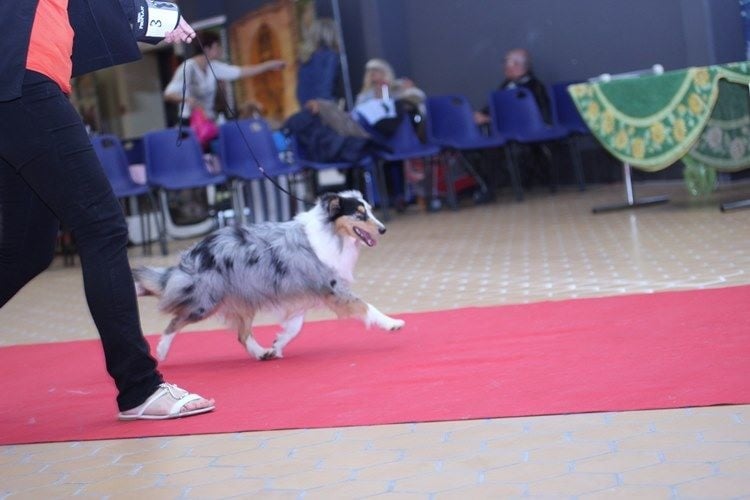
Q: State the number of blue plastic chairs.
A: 8